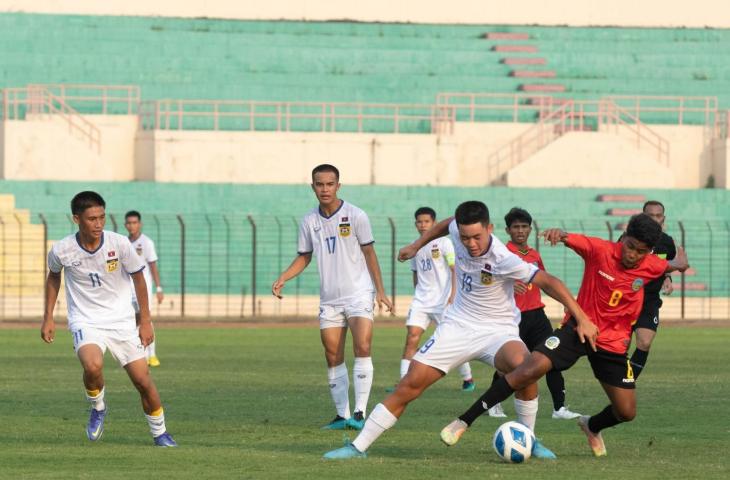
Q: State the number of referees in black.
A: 1